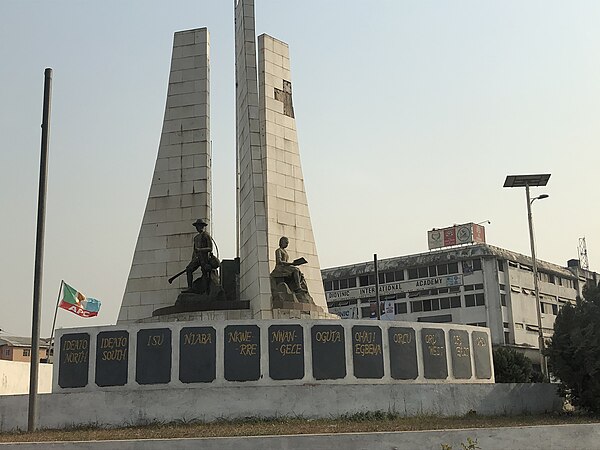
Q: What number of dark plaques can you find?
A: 12